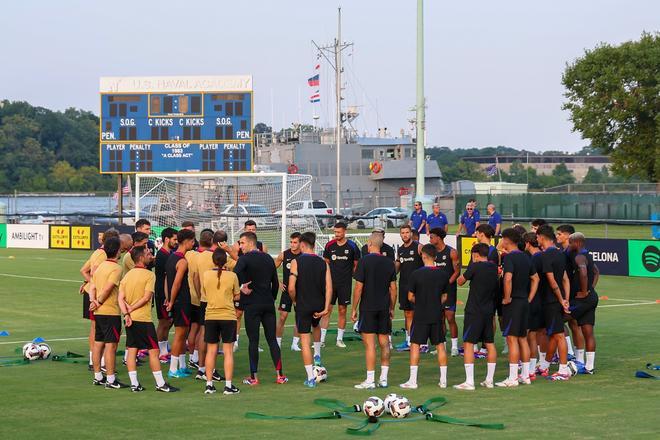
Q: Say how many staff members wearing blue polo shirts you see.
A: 5